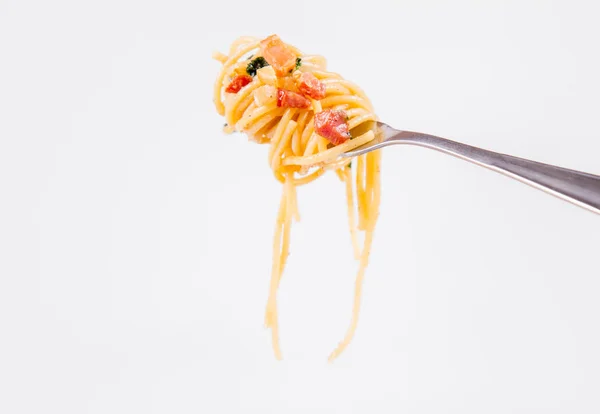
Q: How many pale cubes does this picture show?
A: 2